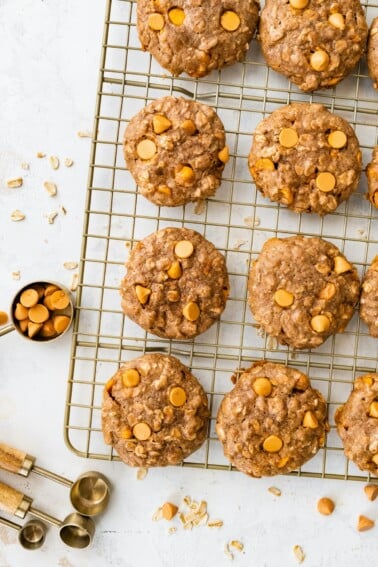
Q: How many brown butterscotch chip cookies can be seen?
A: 12